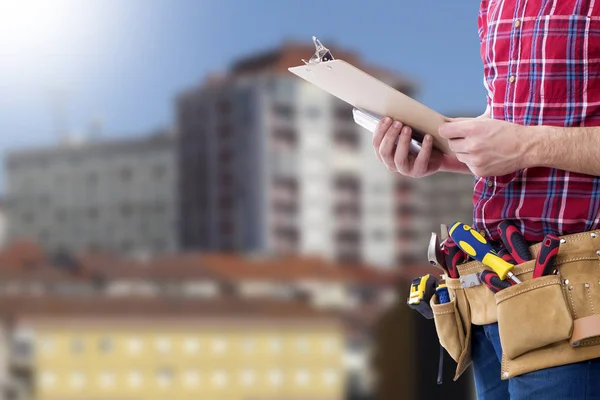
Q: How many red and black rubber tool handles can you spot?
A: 5